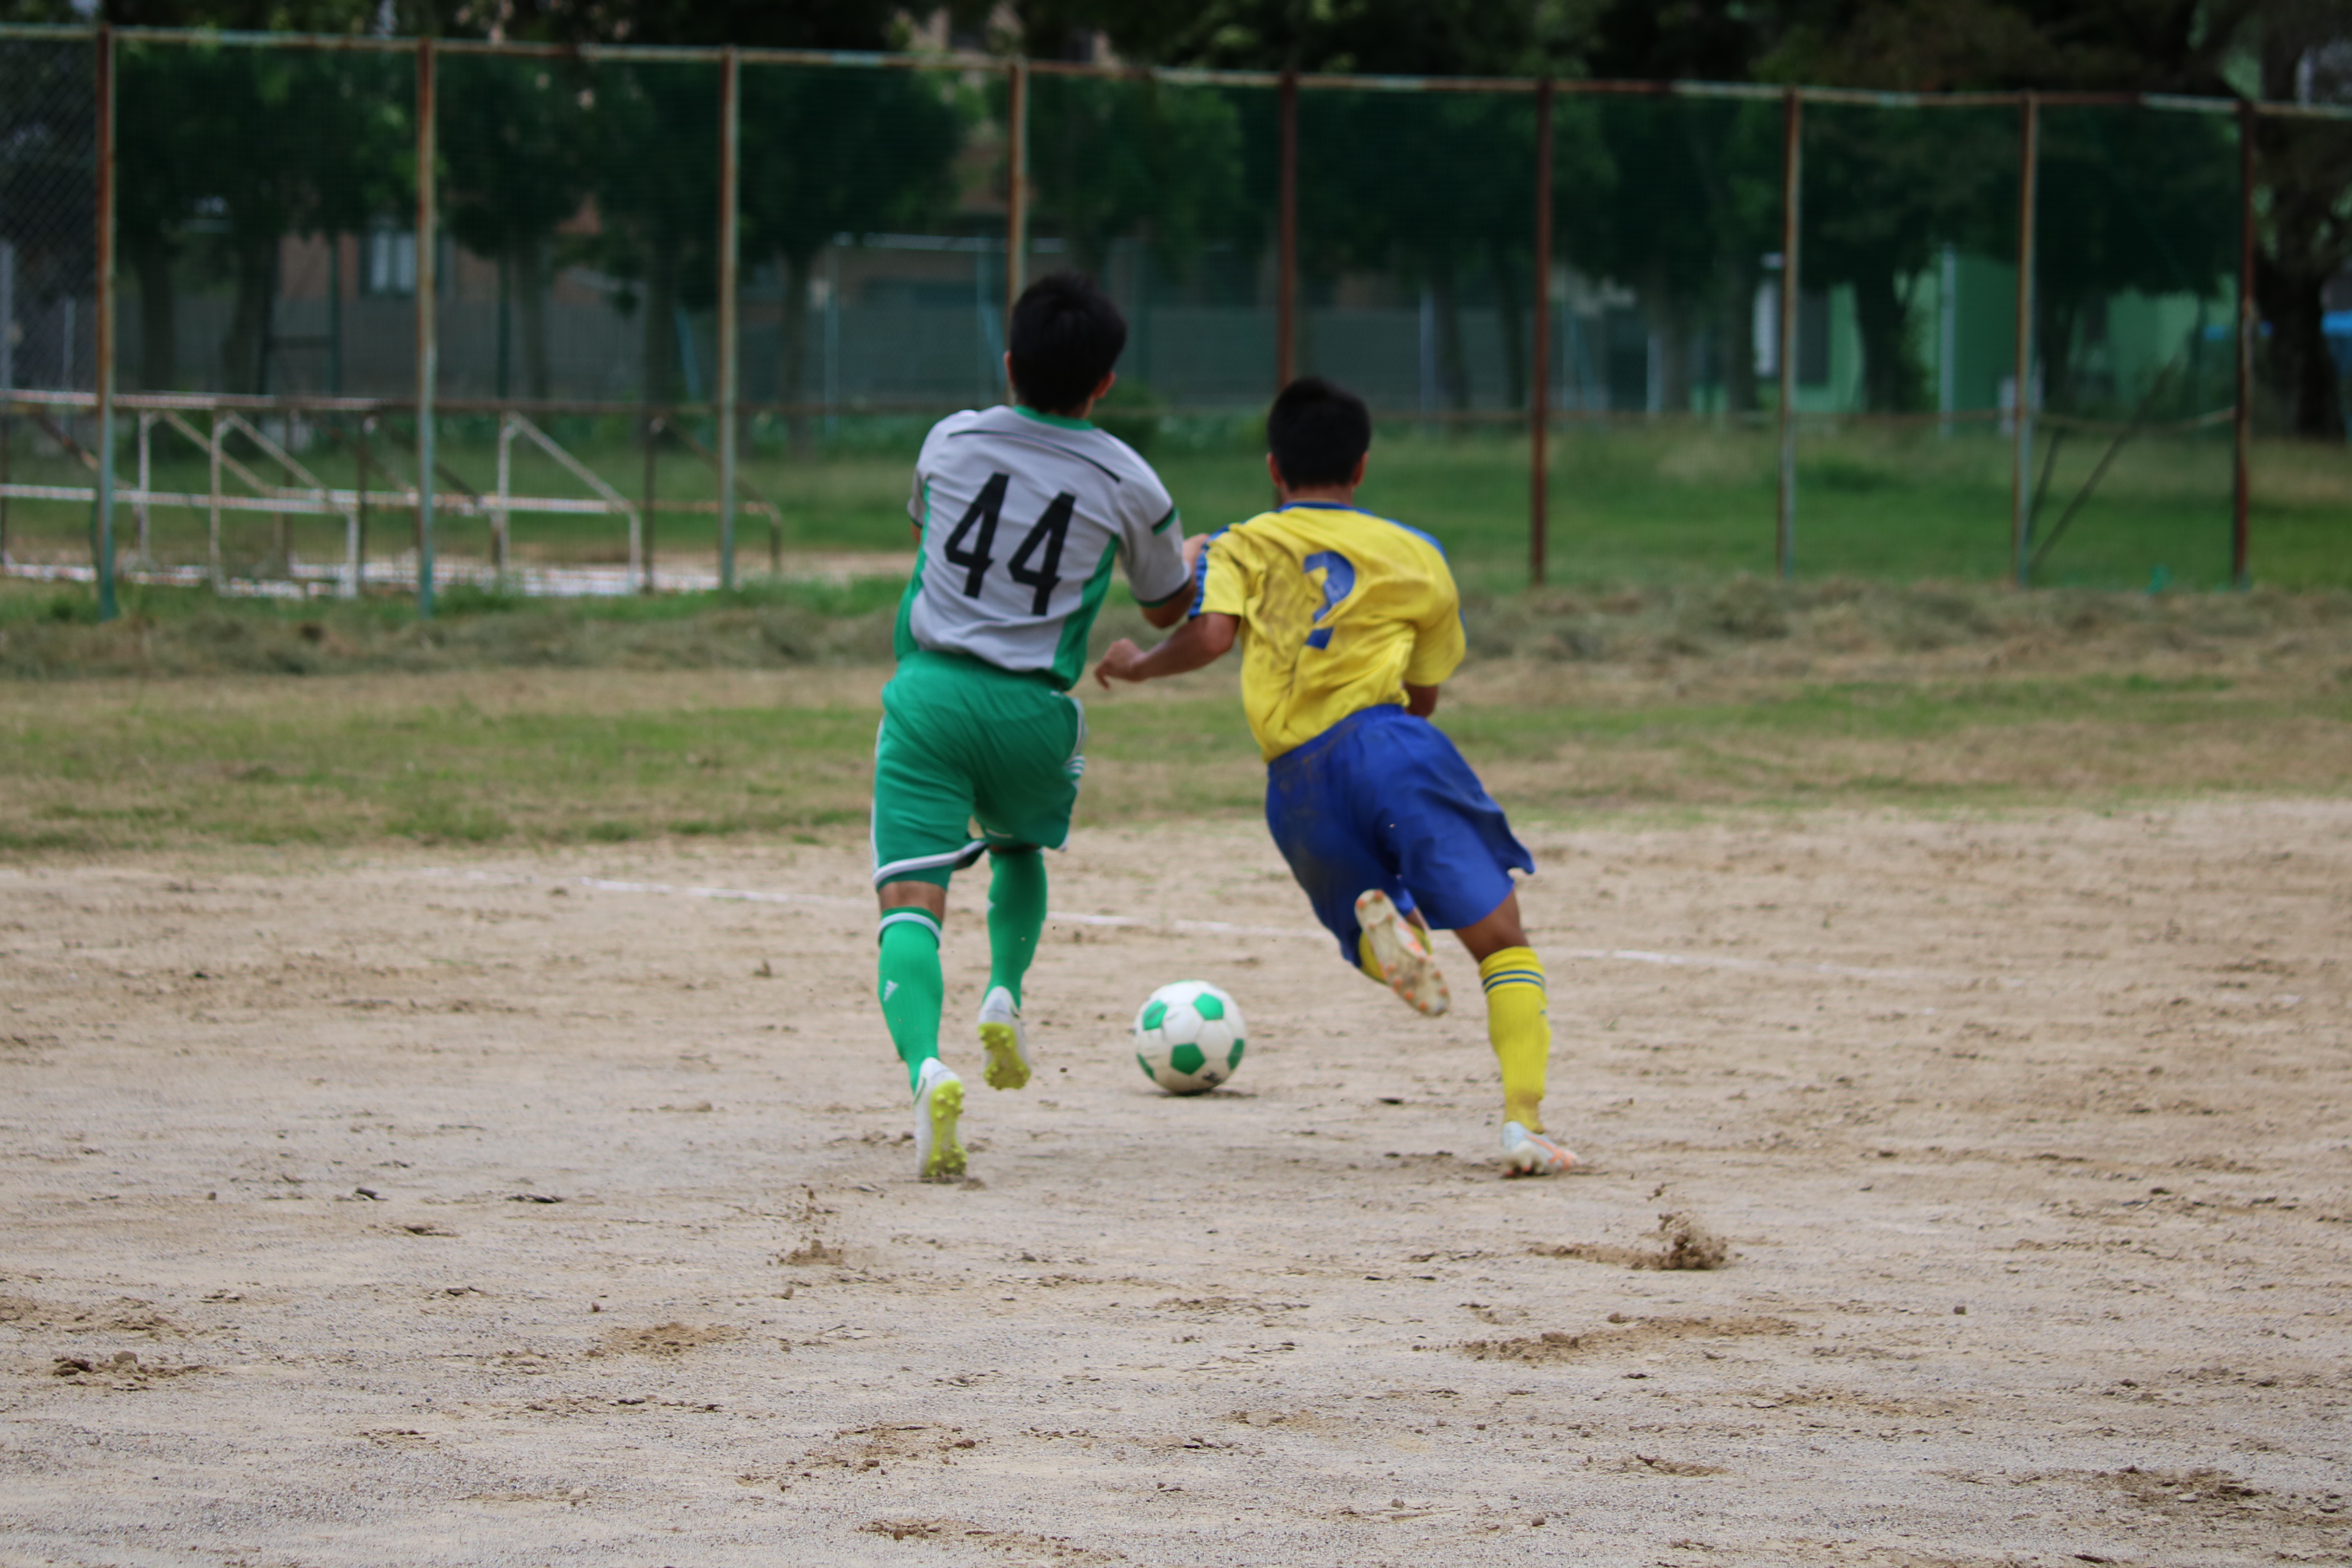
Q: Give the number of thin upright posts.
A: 9